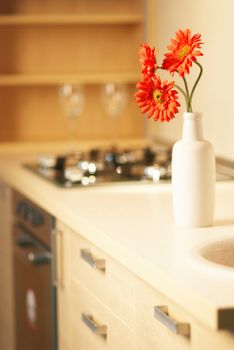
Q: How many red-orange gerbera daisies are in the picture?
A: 3